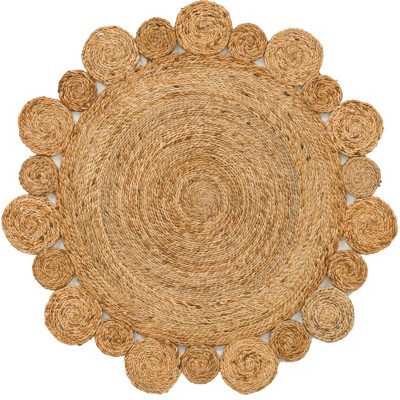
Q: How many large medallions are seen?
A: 11